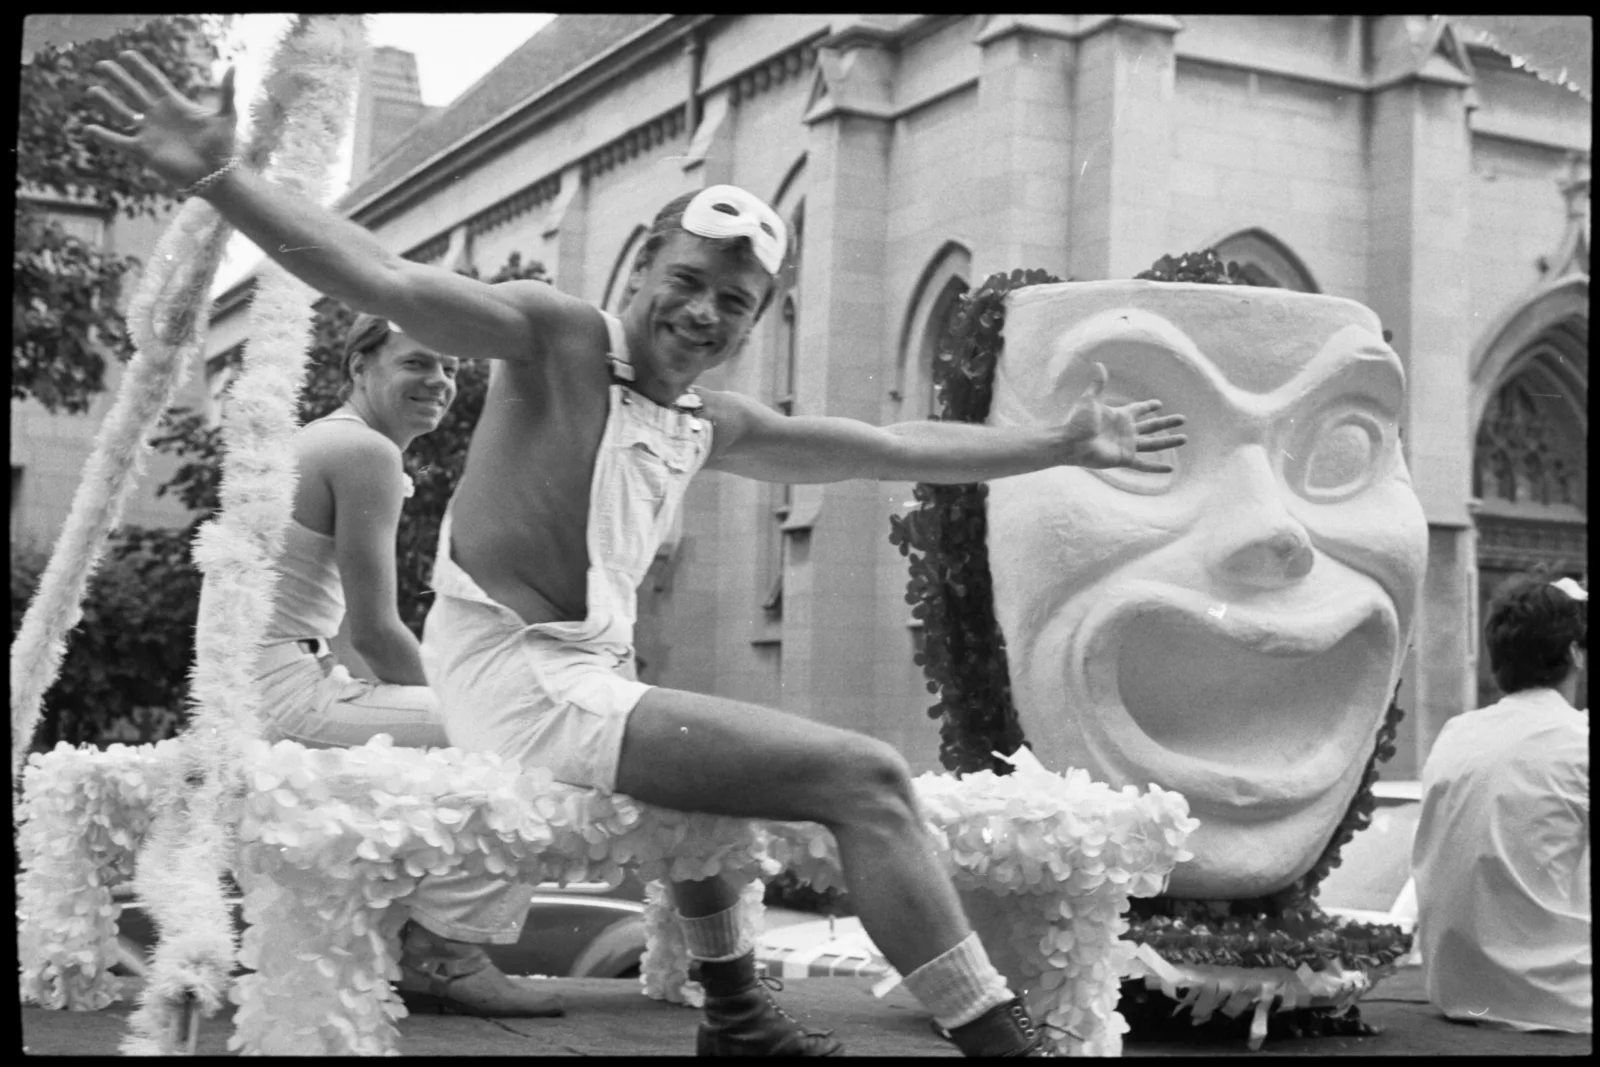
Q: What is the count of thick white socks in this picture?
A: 2